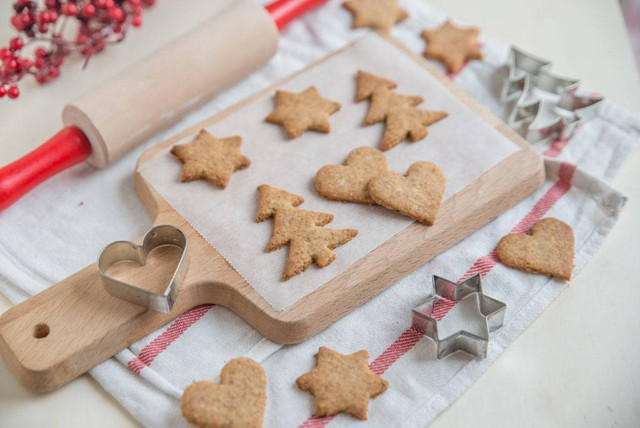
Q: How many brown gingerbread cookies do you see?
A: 11